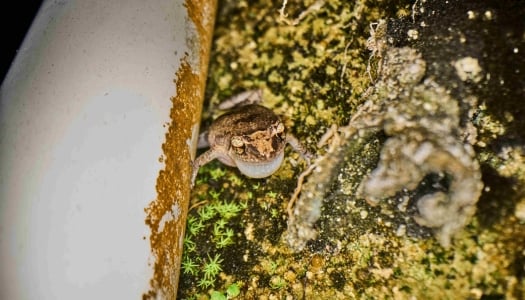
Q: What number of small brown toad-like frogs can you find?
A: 1